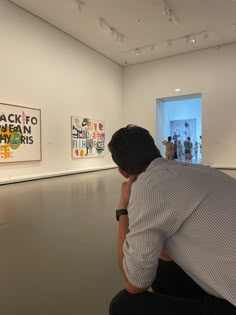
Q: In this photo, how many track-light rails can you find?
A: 4